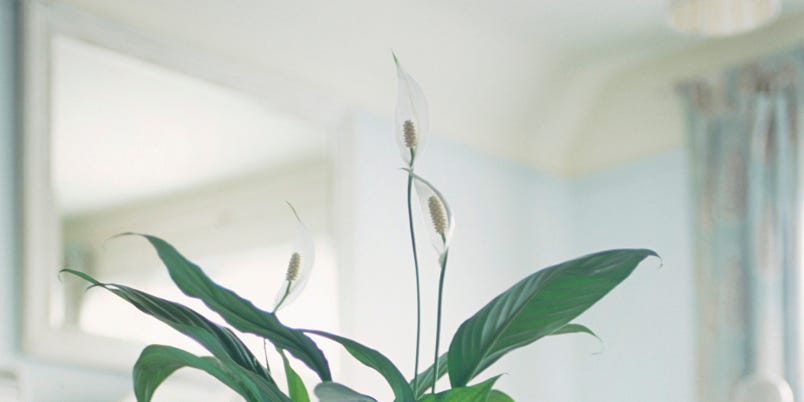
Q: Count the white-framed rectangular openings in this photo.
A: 1